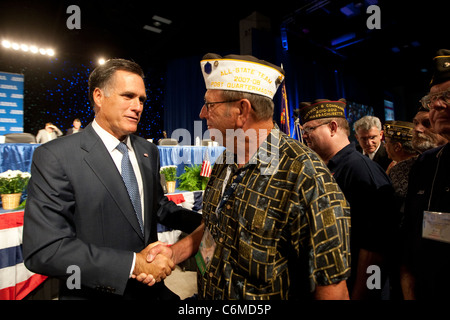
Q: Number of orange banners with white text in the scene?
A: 0